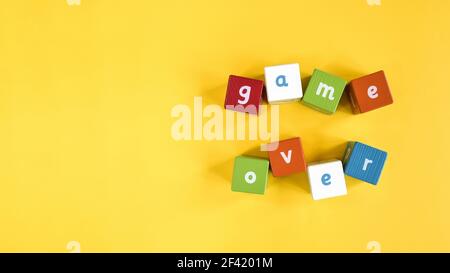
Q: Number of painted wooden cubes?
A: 8